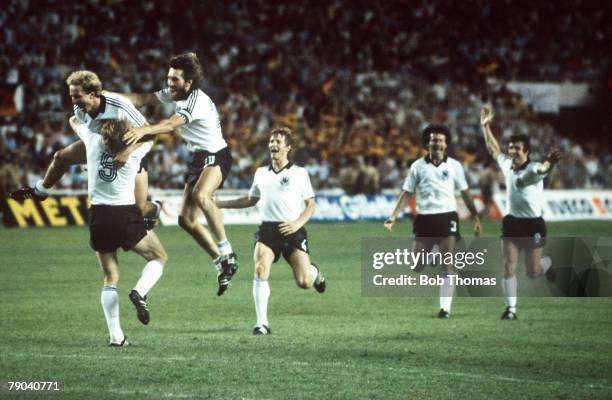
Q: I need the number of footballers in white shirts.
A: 6